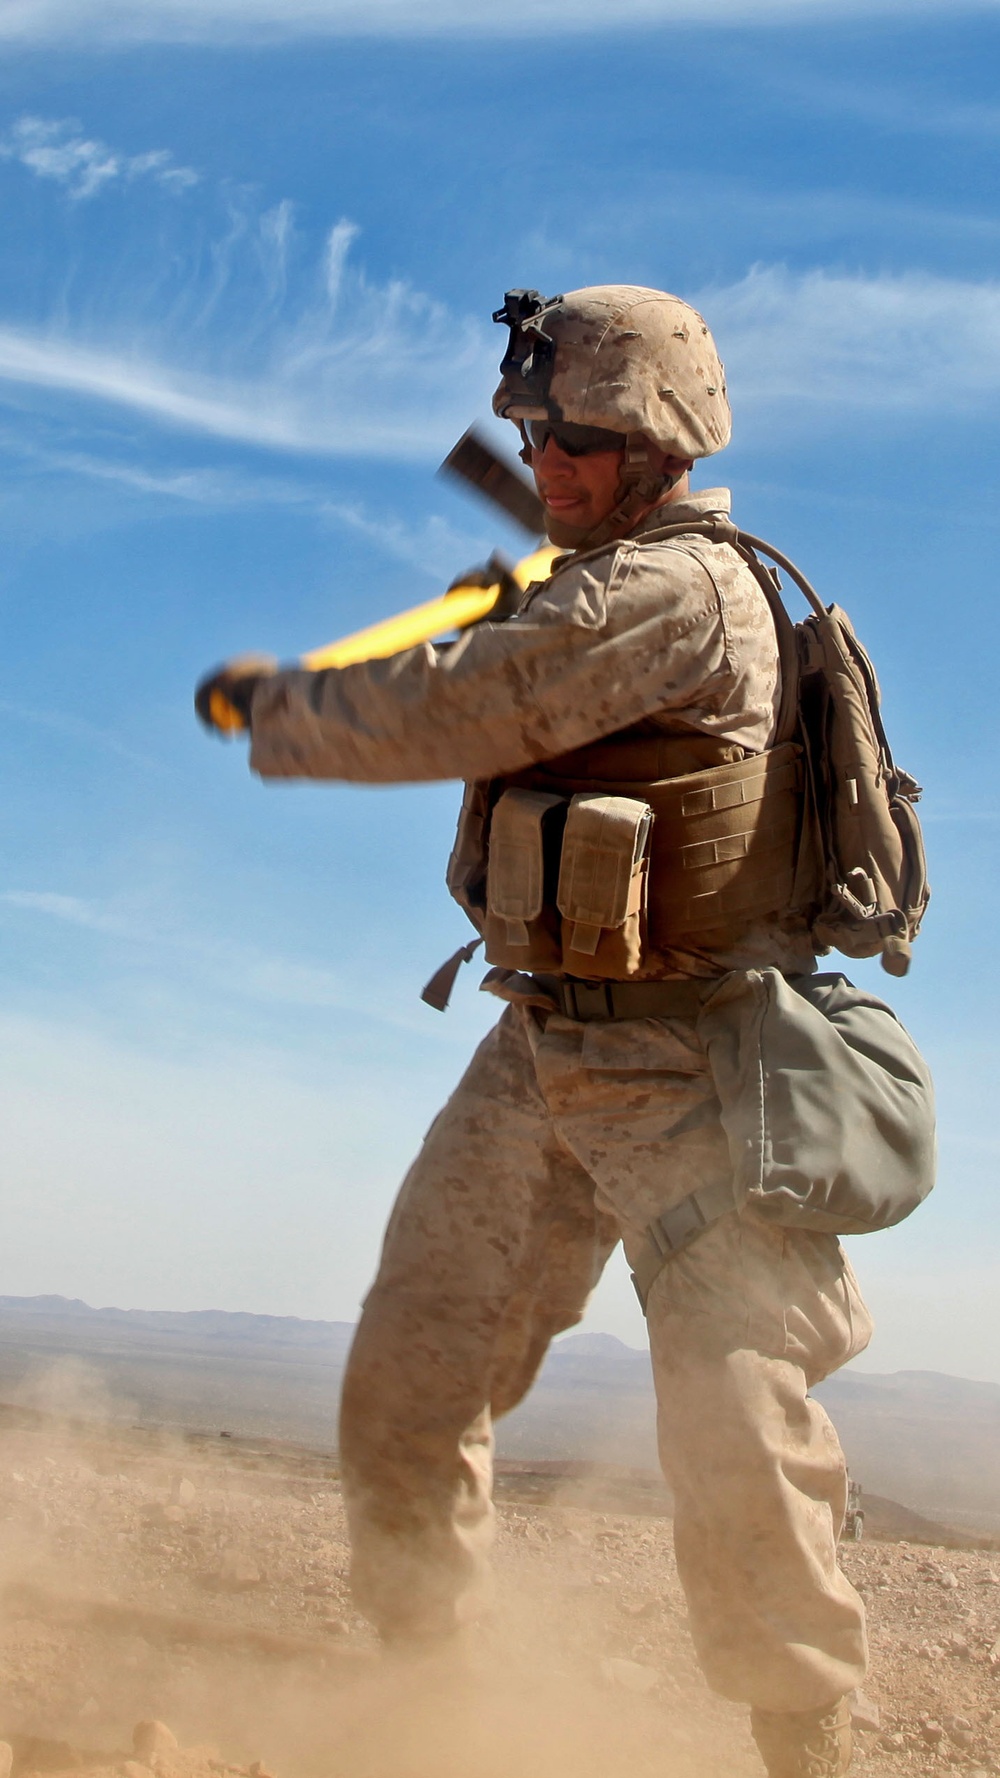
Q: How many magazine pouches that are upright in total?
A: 2